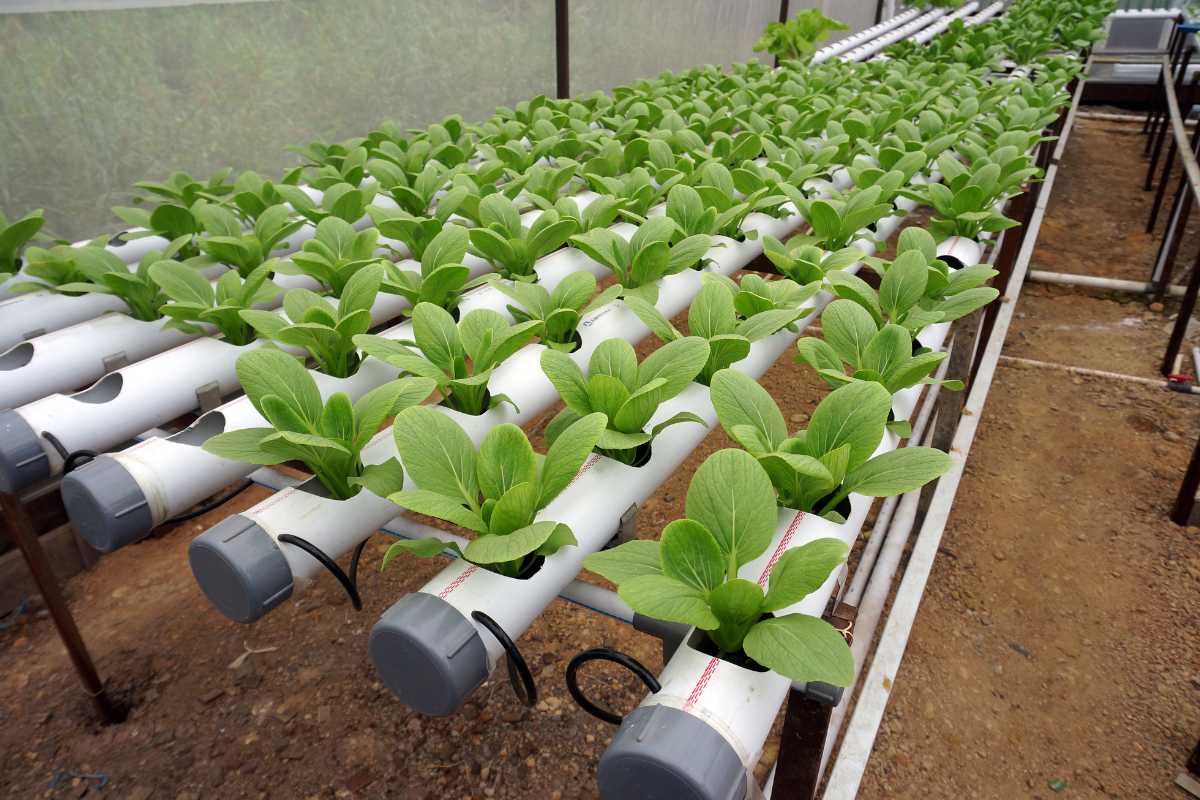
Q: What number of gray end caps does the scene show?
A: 5